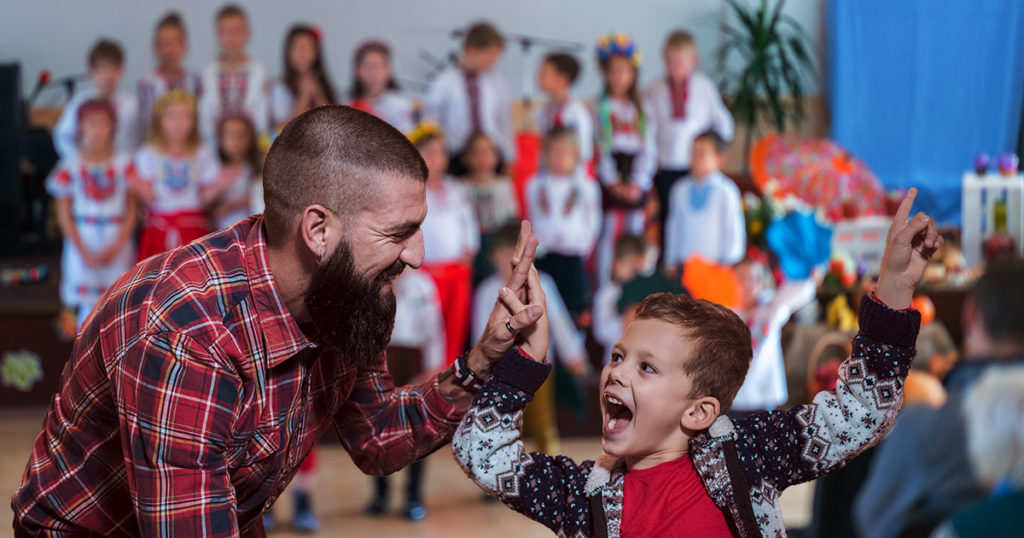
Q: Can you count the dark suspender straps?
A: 2